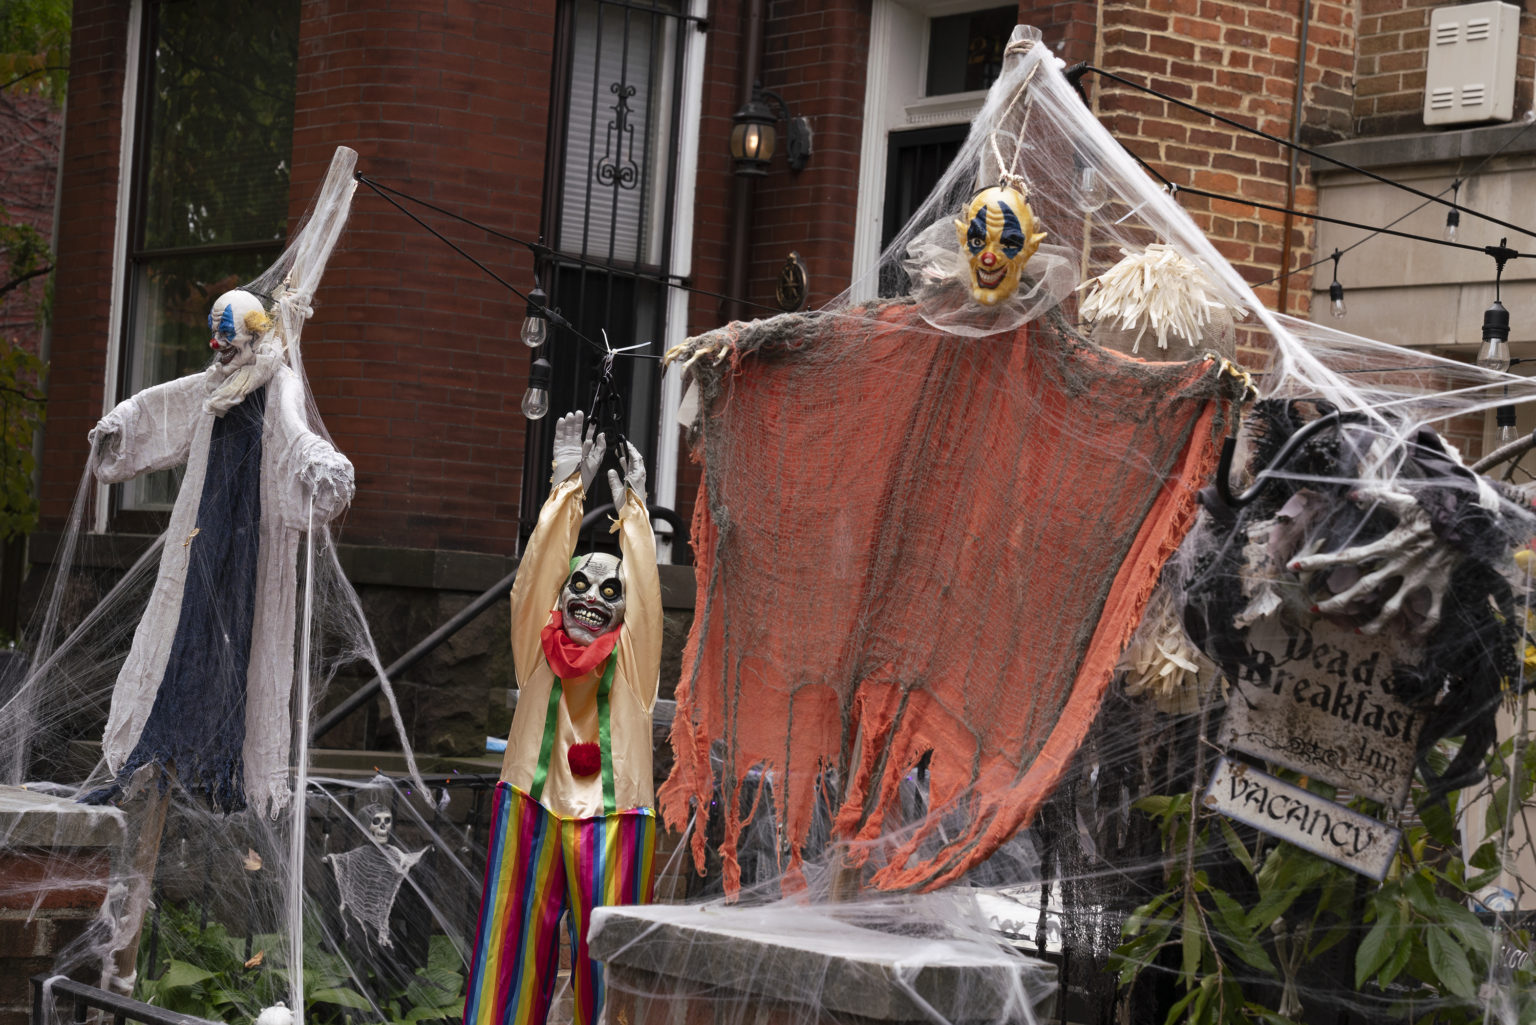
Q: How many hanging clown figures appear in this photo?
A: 3